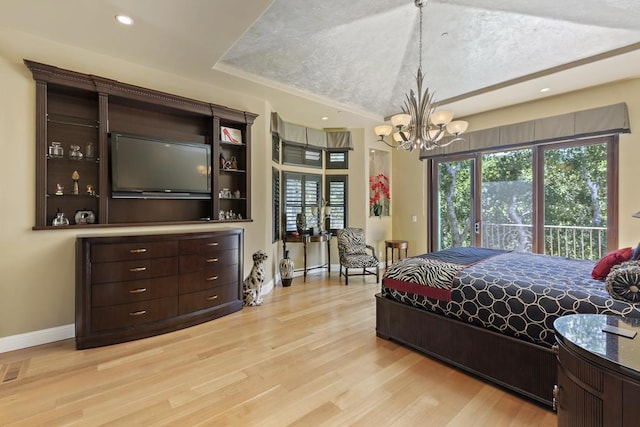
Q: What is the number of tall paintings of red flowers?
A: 1